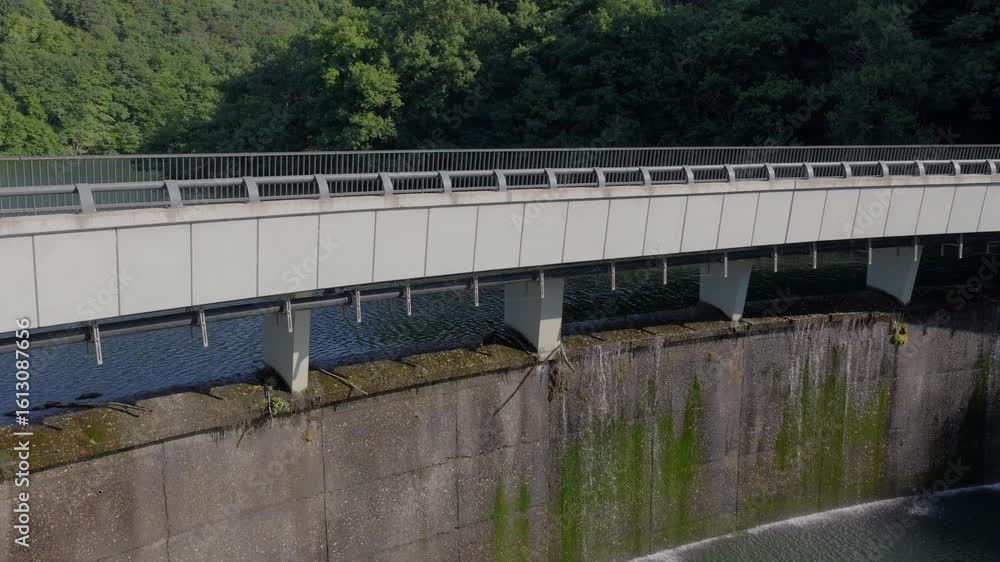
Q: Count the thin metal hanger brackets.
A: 15